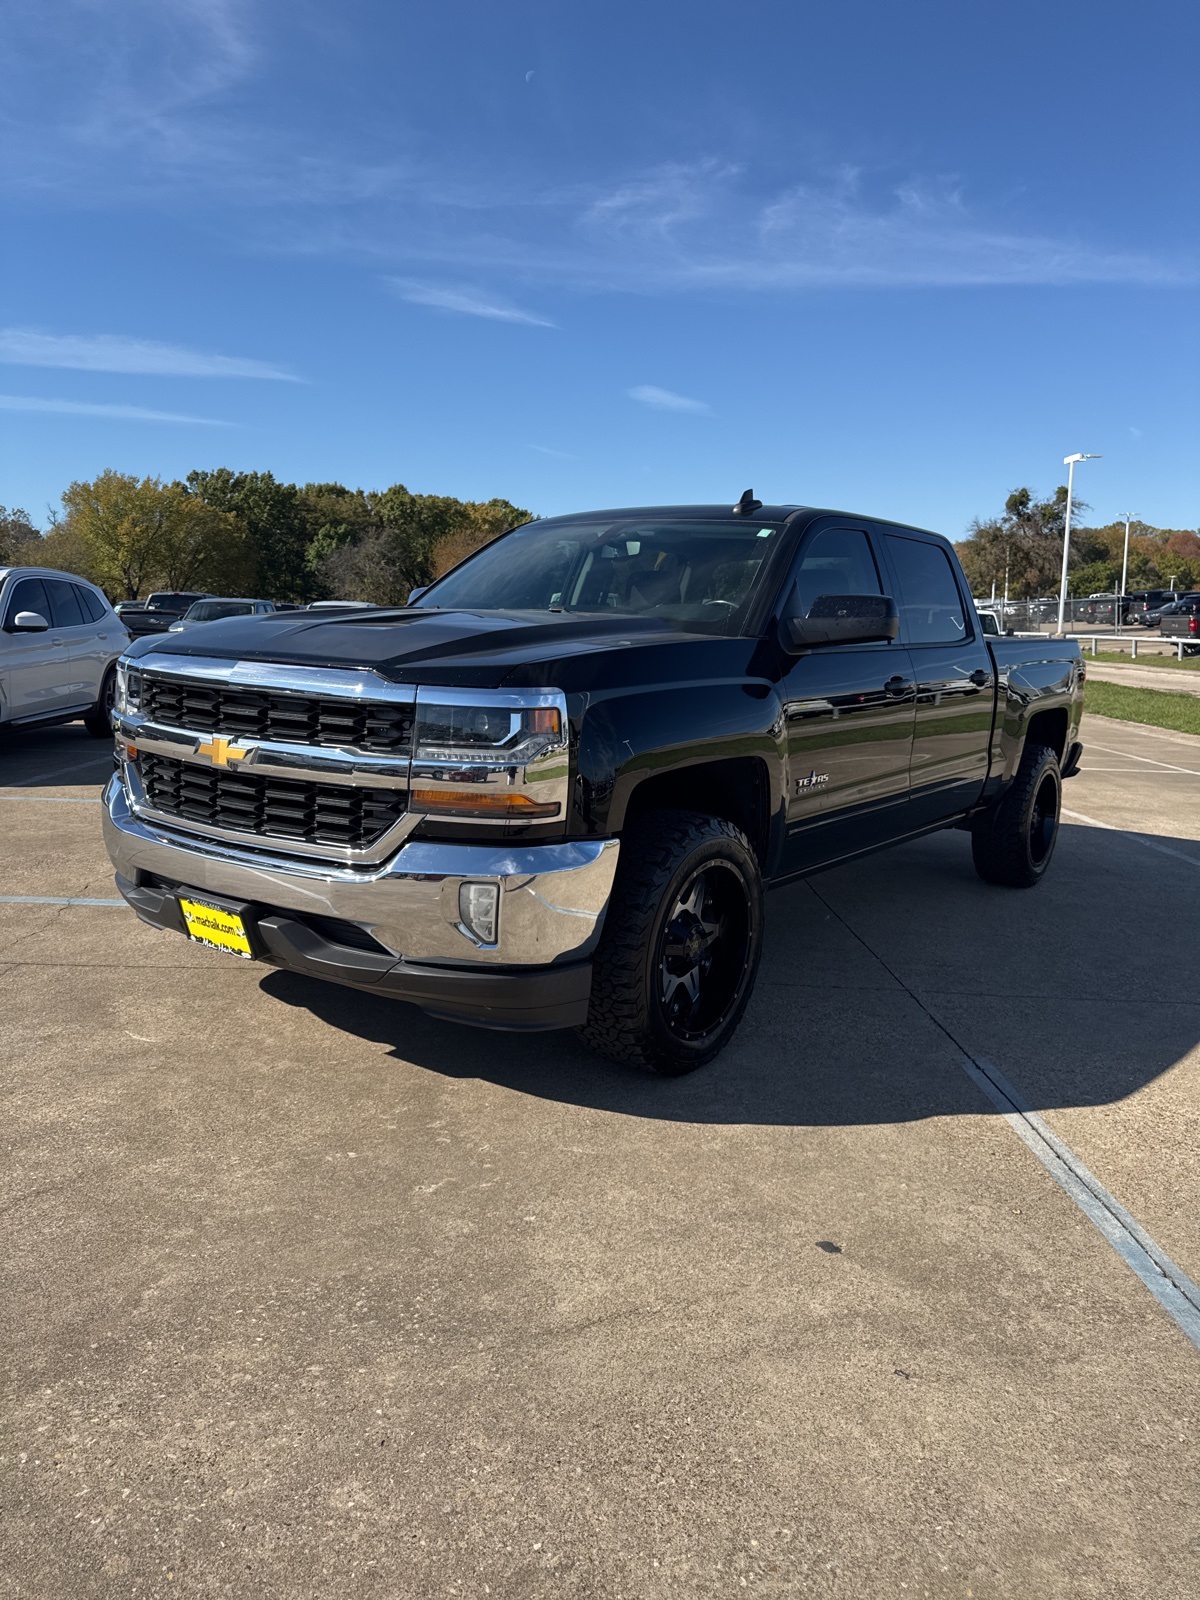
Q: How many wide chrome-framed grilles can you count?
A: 2